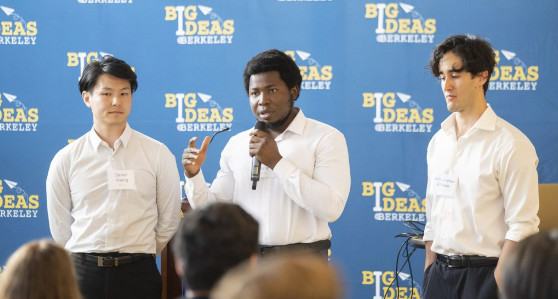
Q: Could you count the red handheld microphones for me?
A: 0